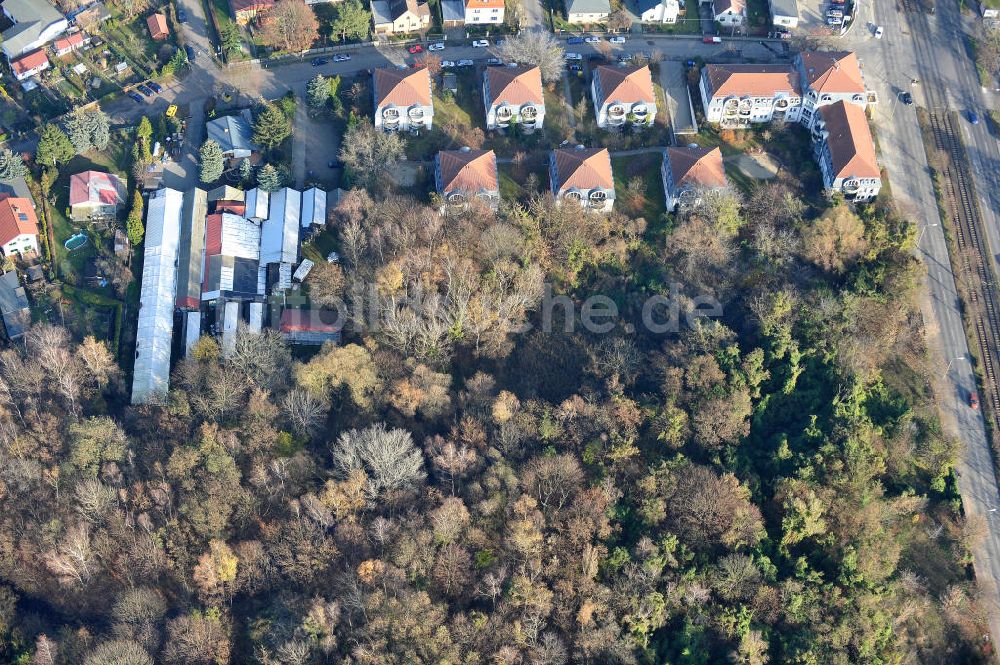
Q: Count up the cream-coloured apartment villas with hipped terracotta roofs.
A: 6